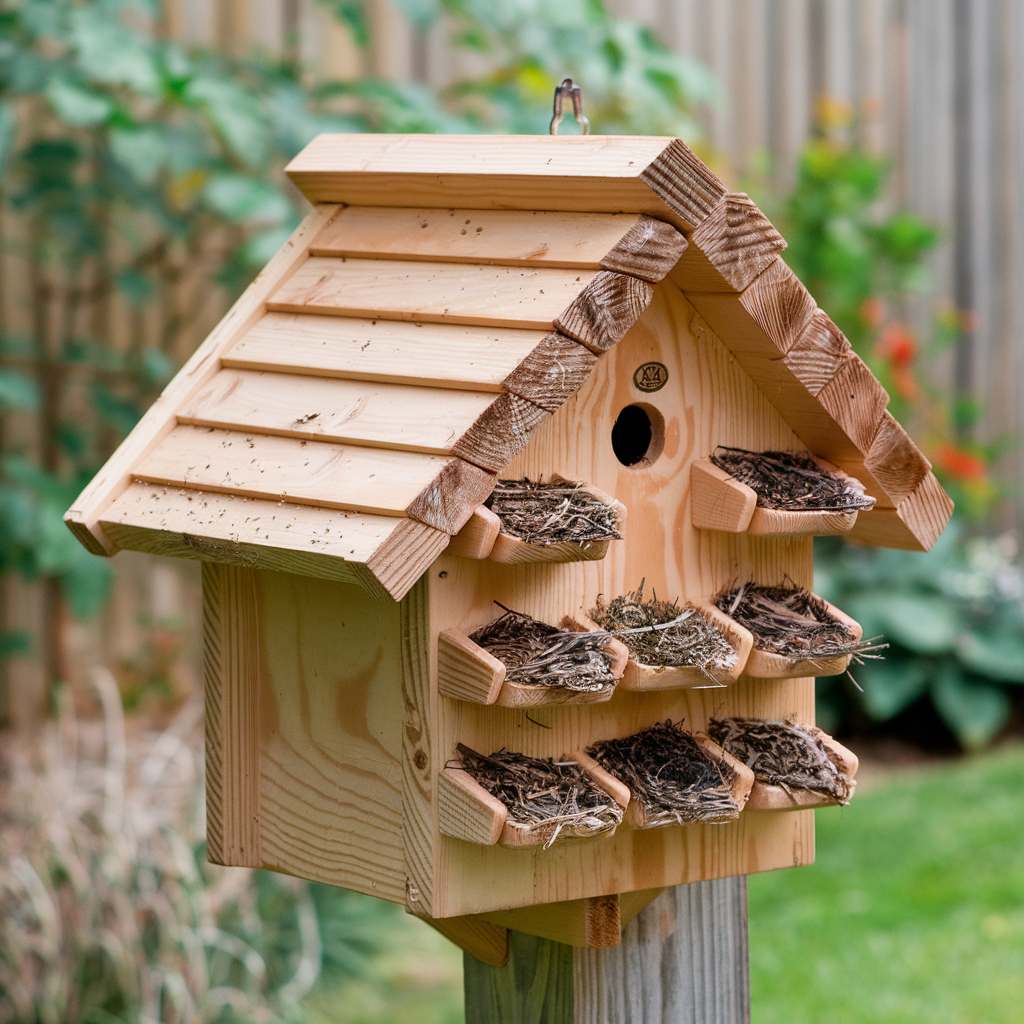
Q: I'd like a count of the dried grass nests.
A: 8